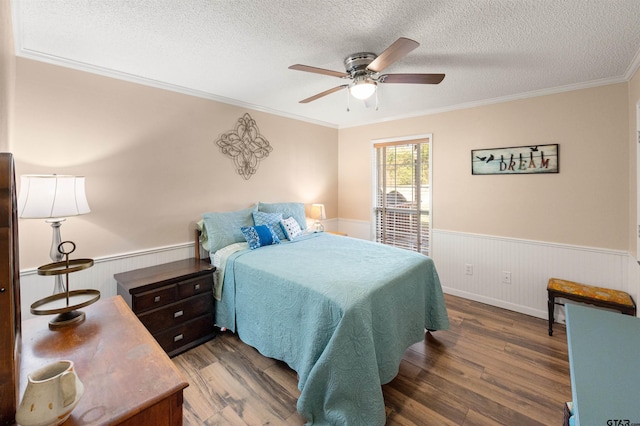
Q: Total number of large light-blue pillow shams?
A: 2